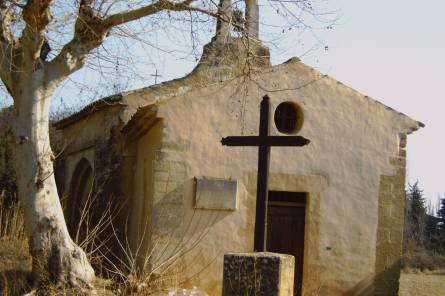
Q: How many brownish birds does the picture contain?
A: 0